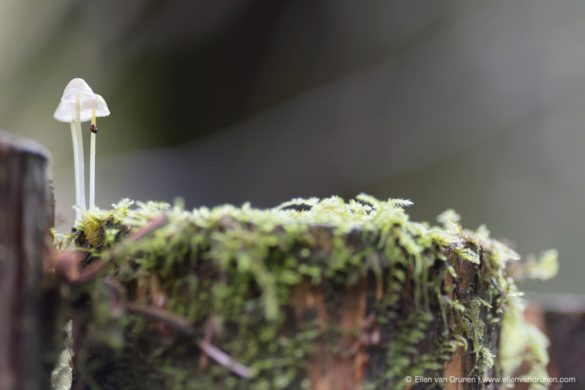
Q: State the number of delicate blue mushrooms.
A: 0